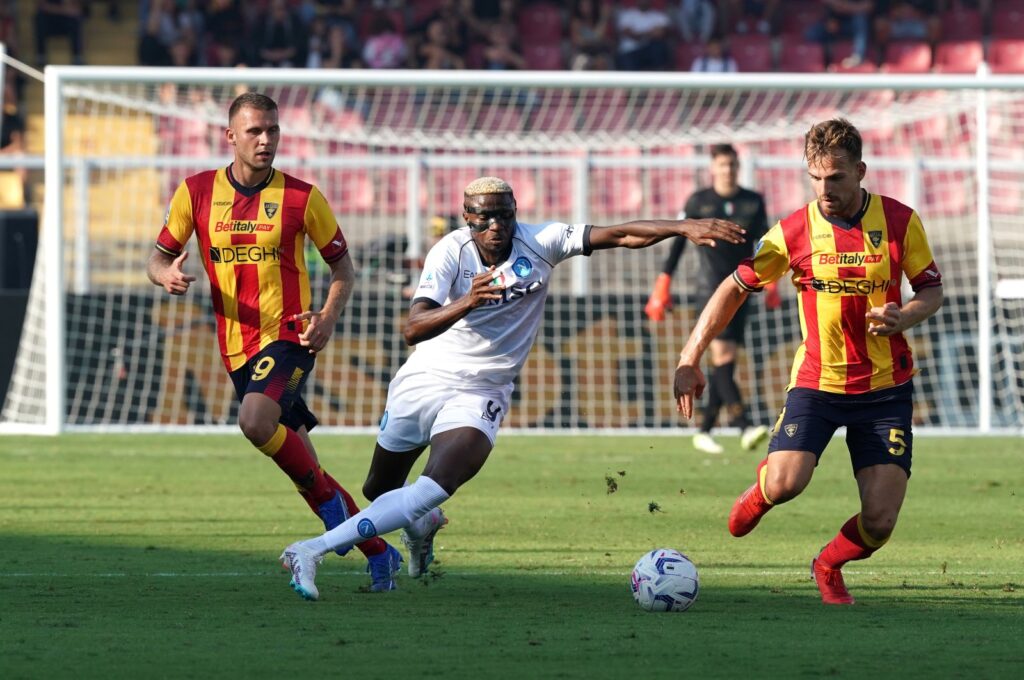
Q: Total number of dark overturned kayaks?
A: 0